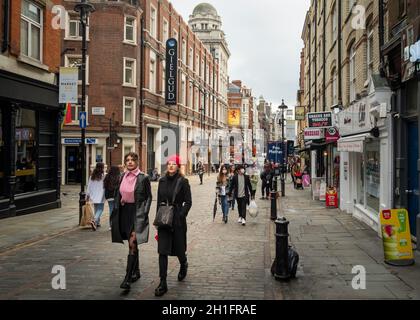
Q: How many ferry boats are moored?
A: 0